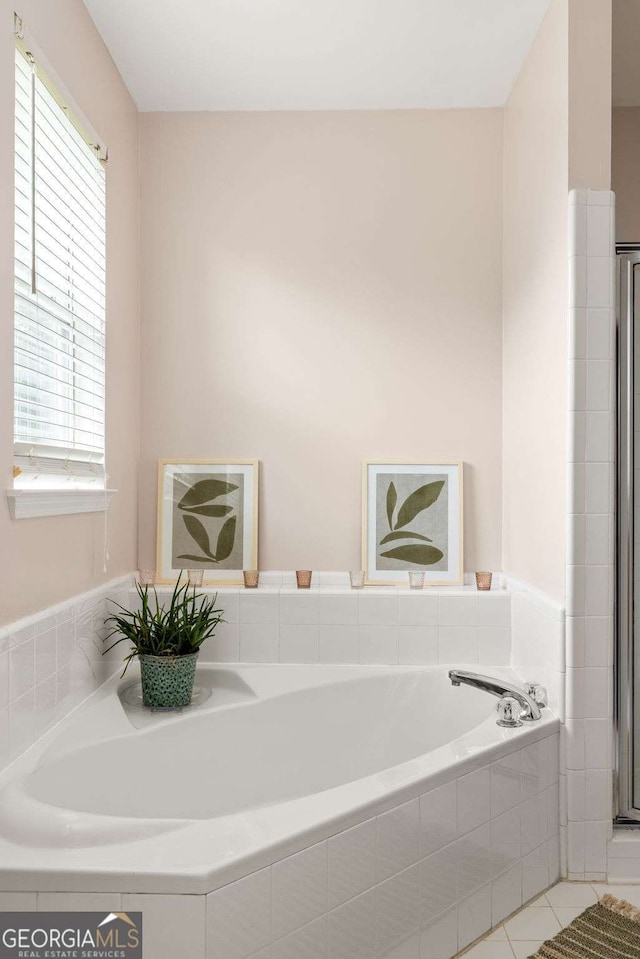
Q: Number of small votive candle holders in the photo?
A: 7